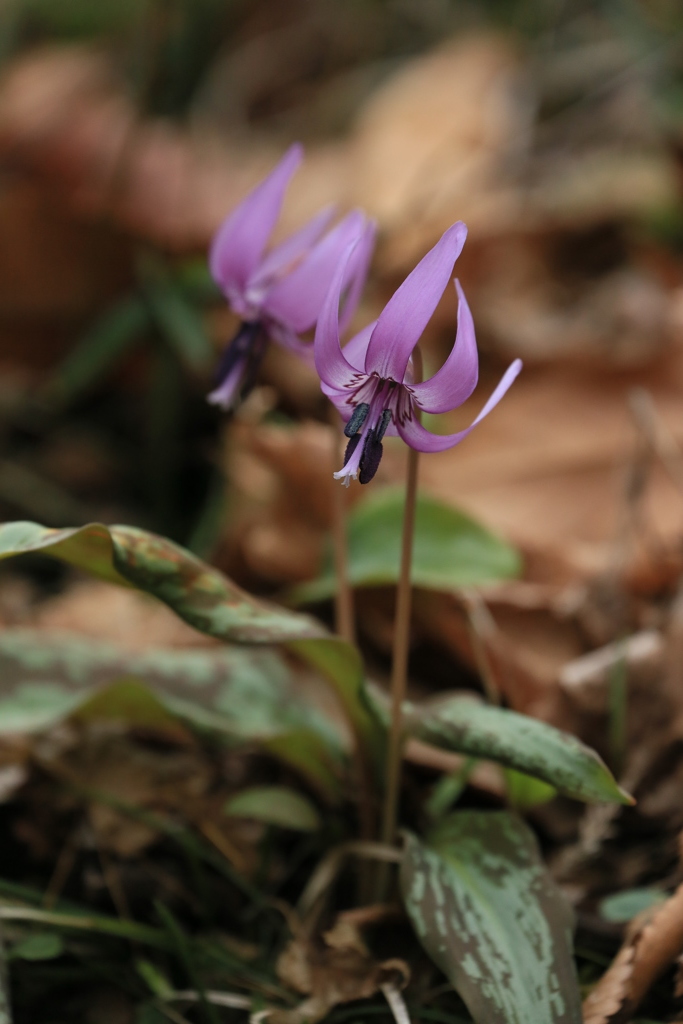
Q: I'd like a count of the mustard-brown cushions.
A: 0